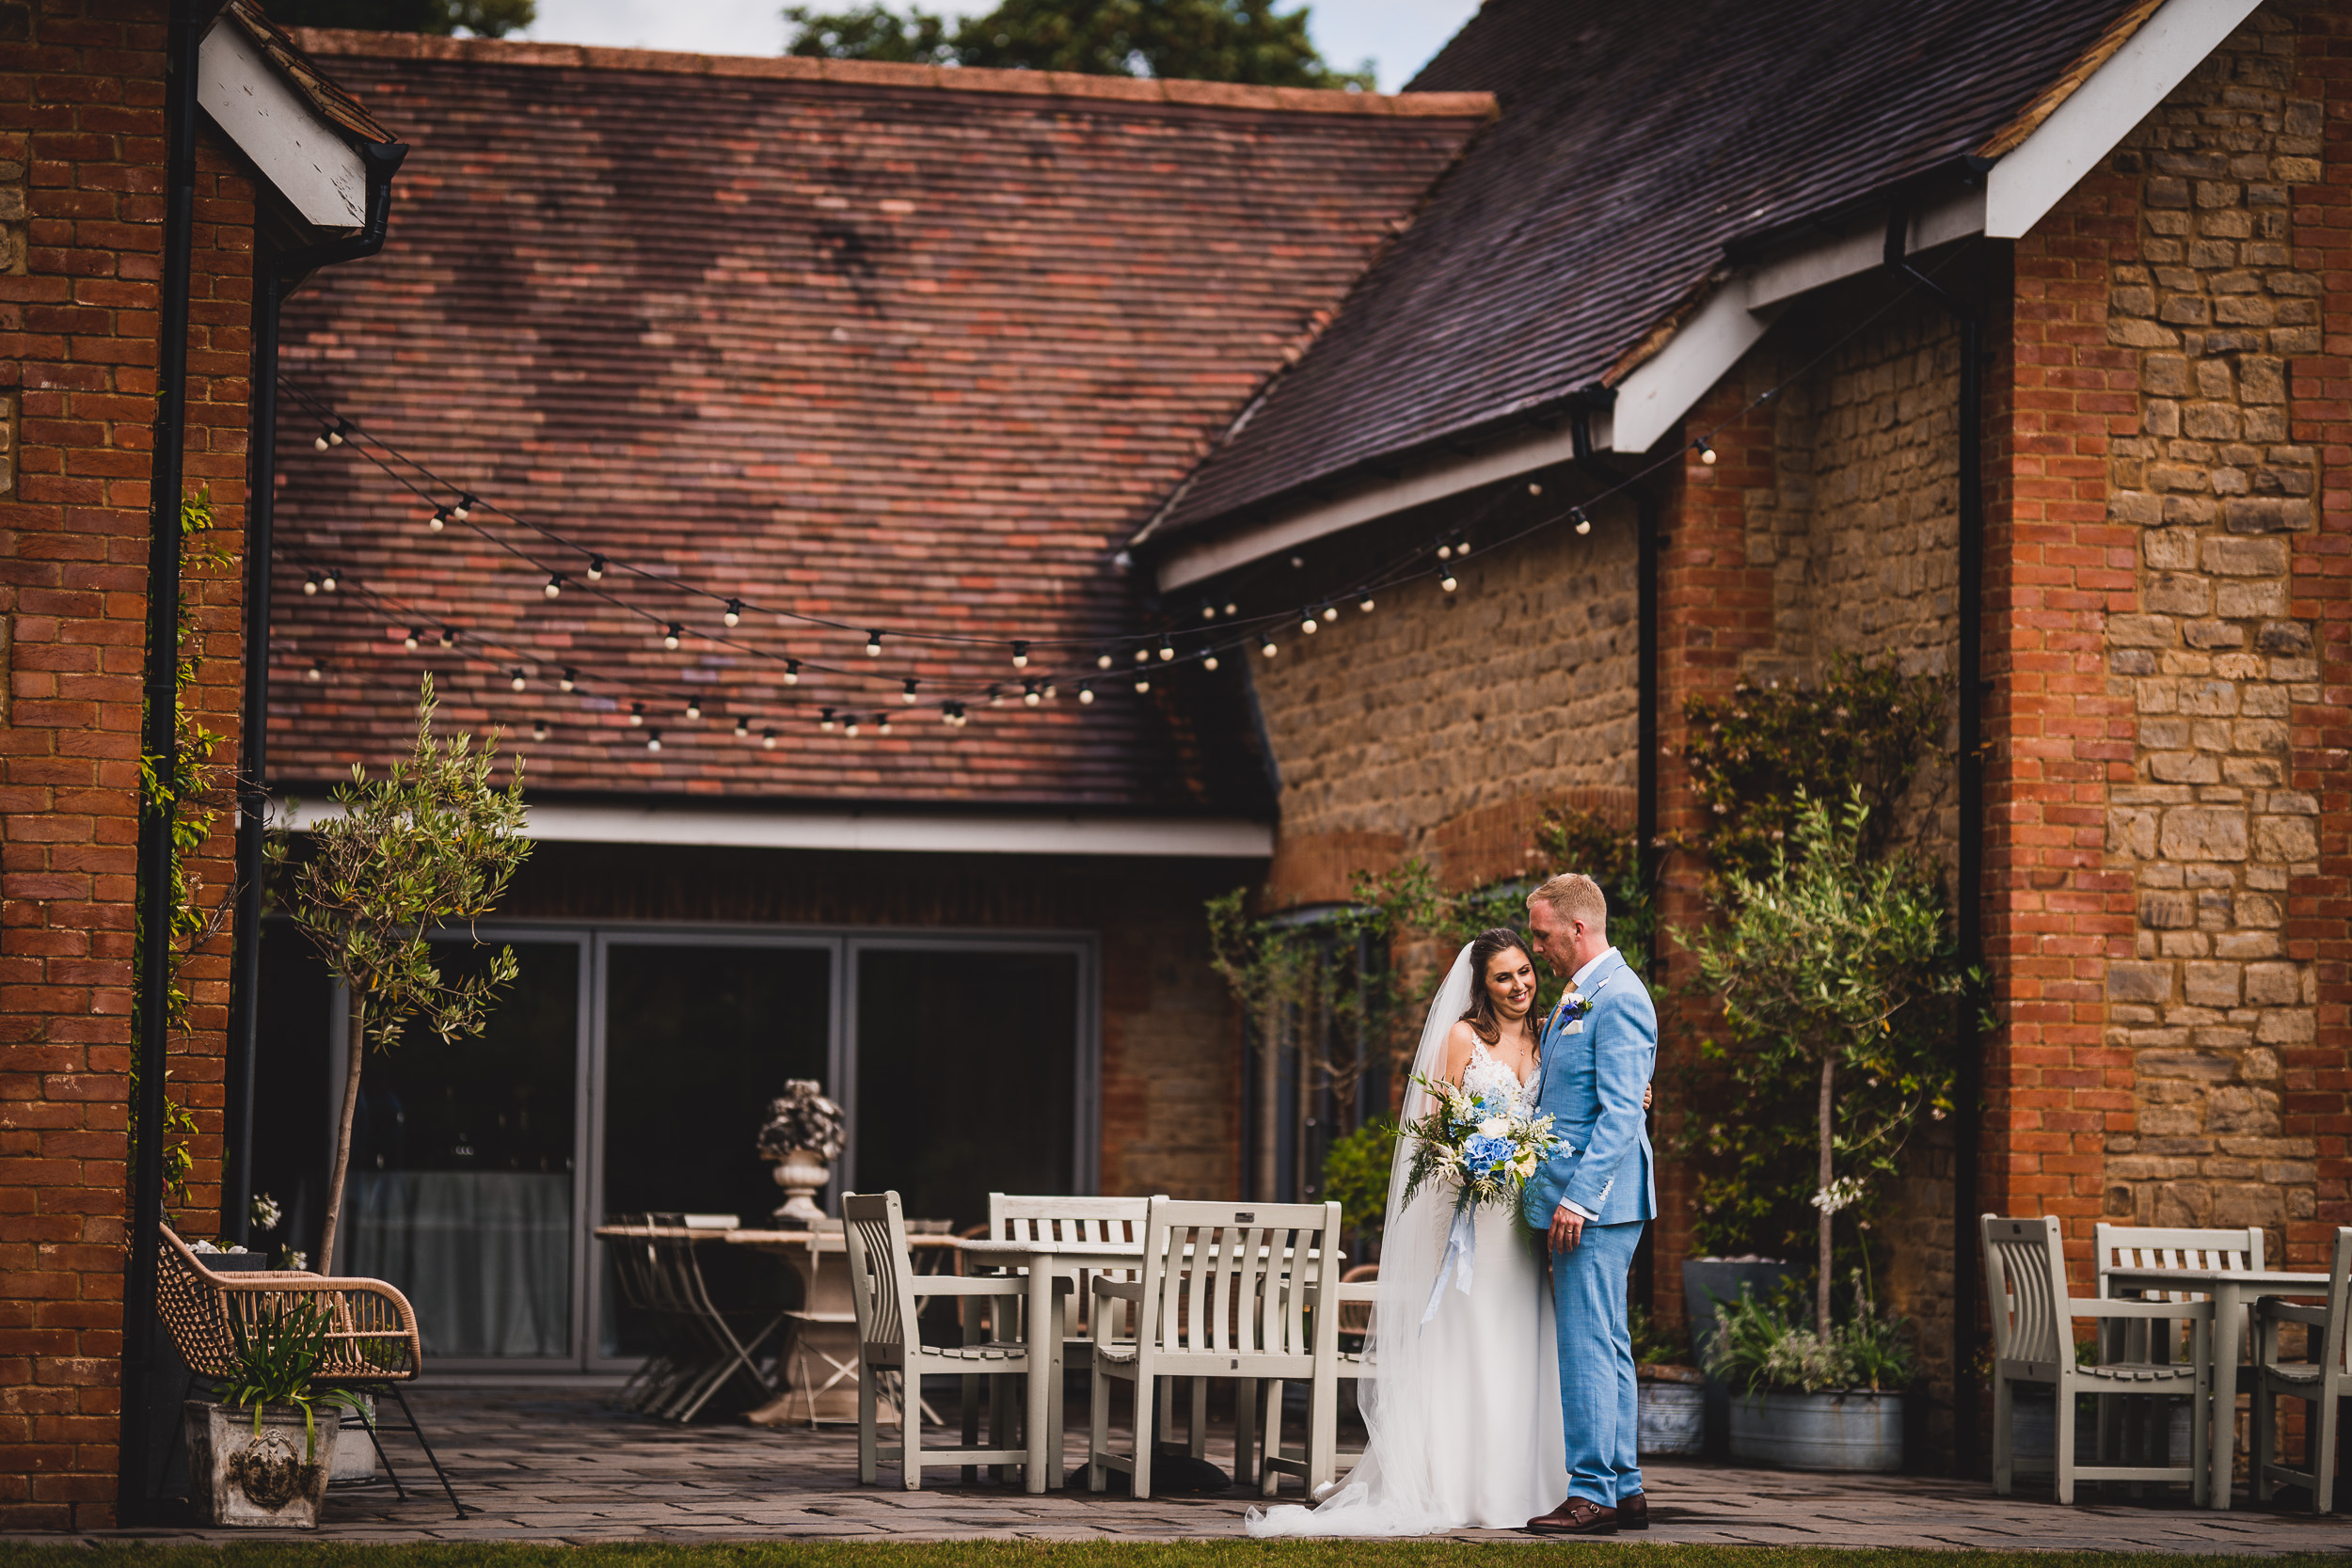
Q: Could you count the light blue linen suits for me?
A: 1